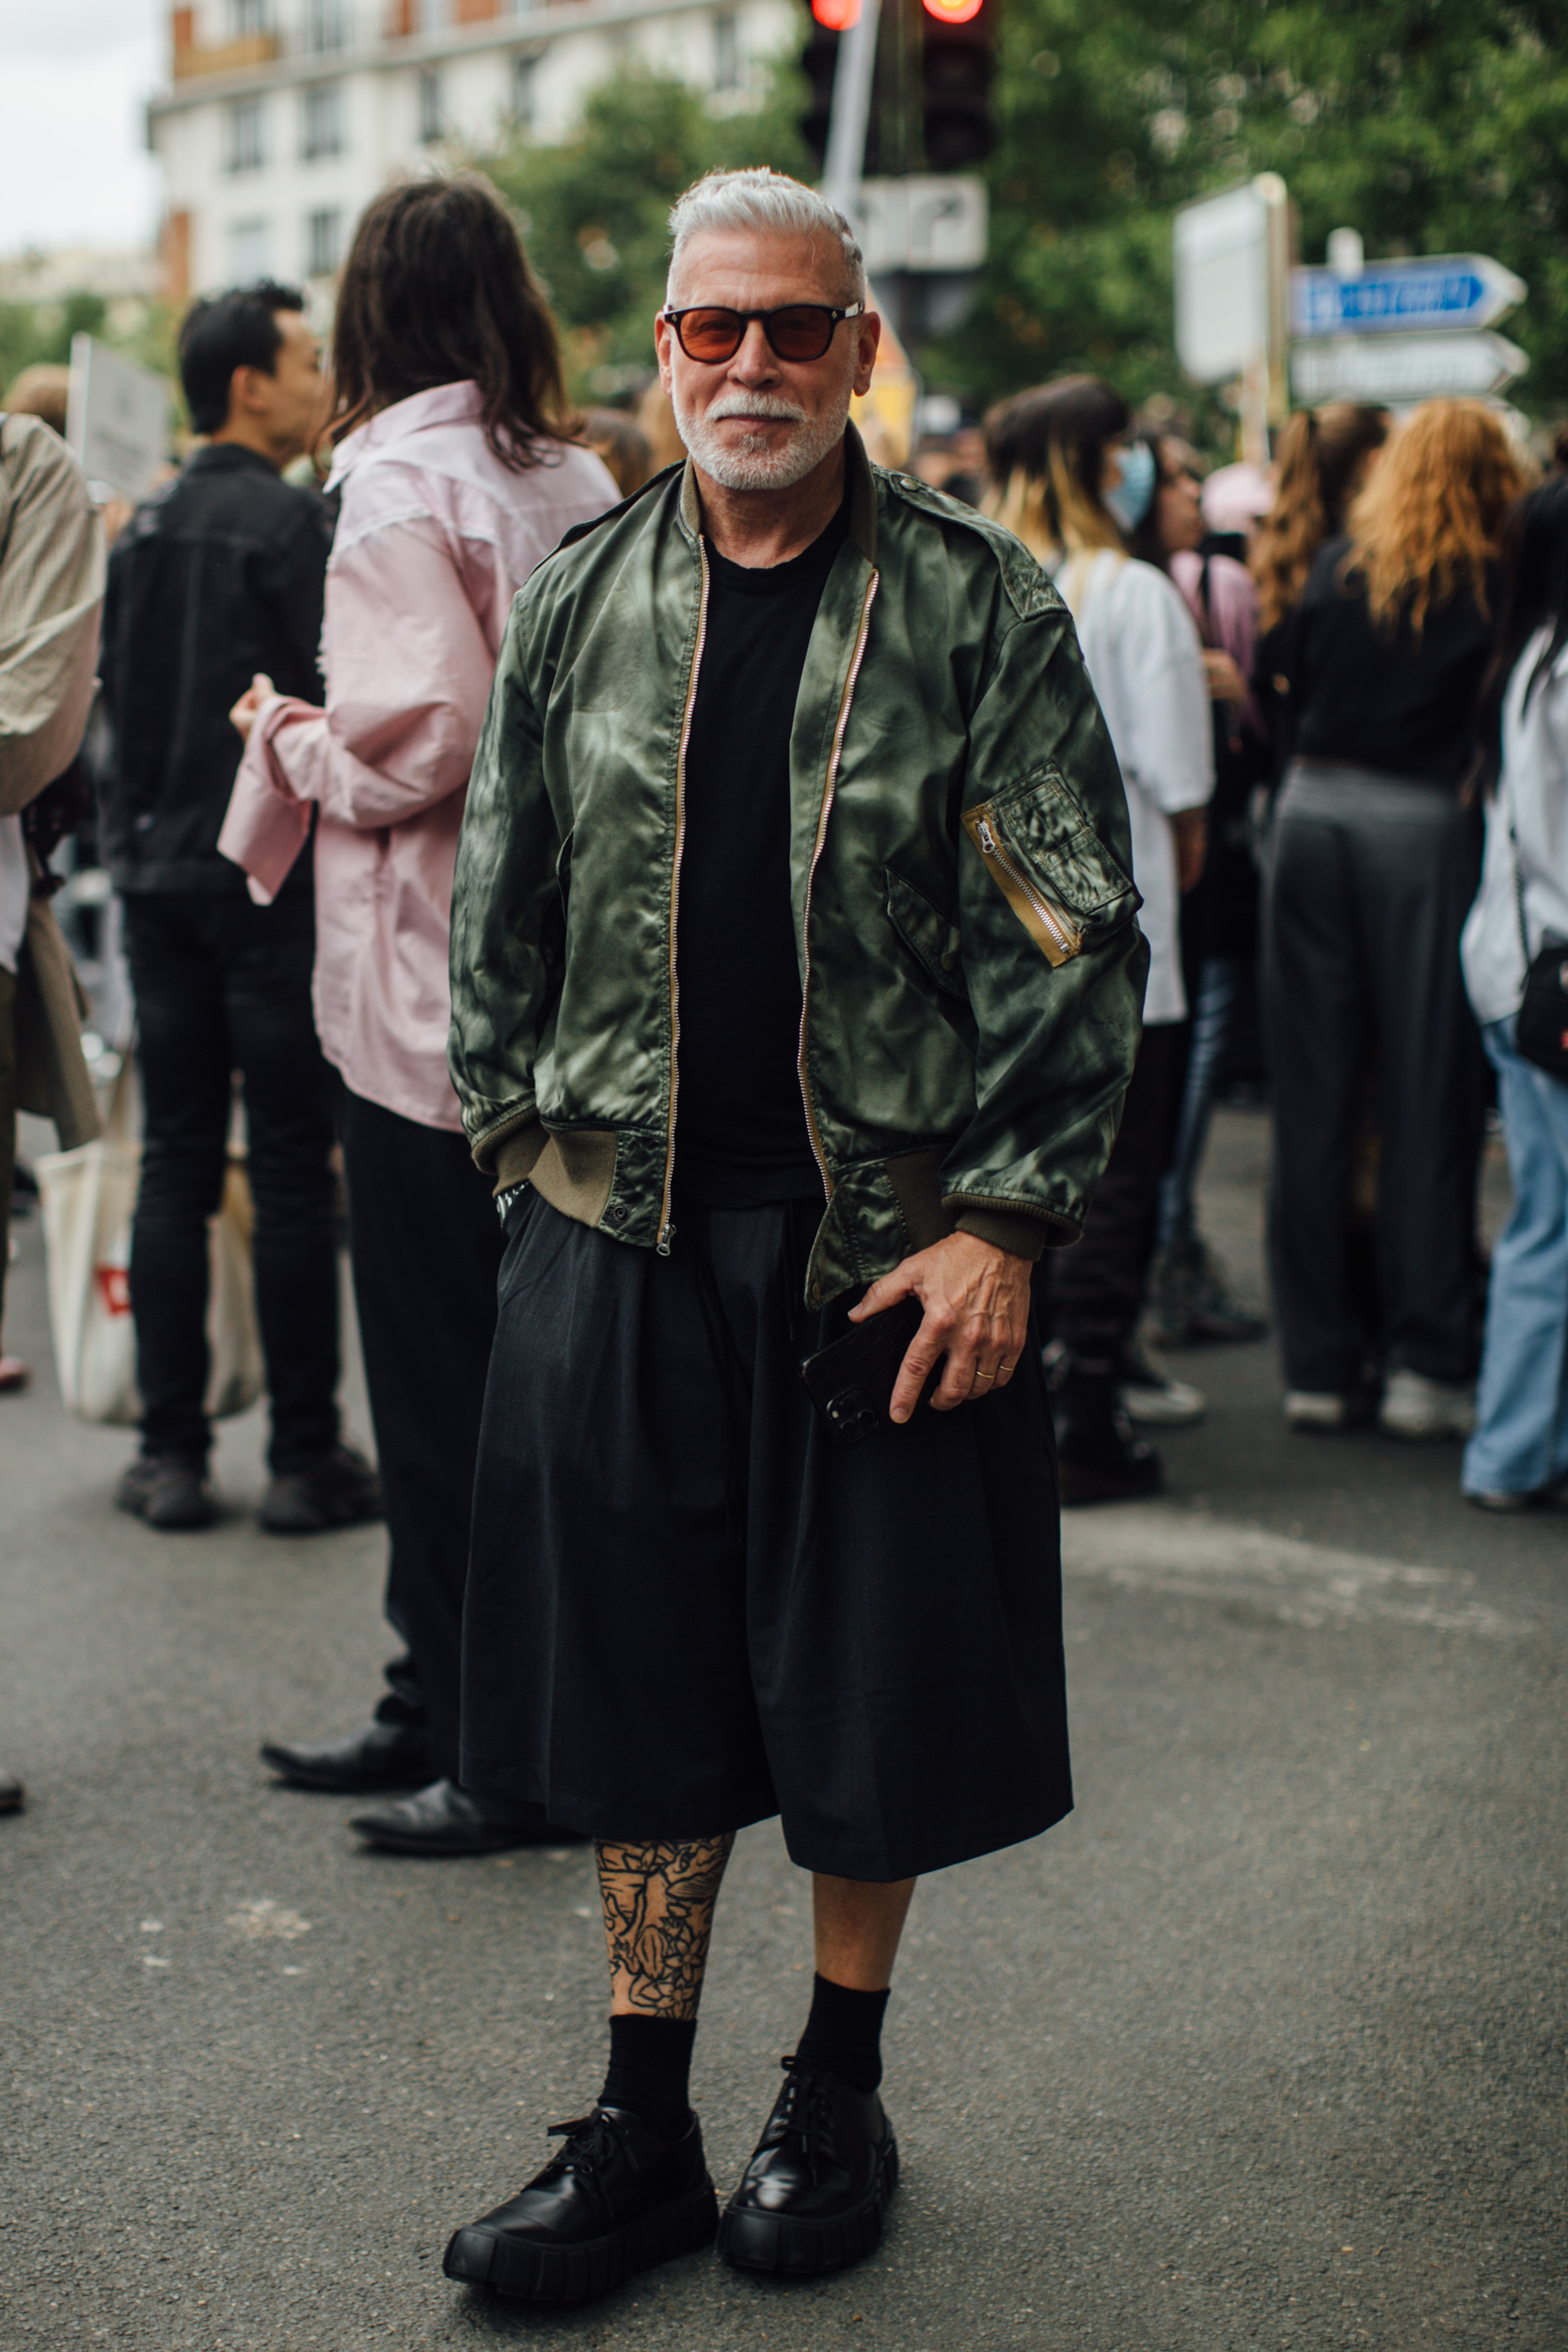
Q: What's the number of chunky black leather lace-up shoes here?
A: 2